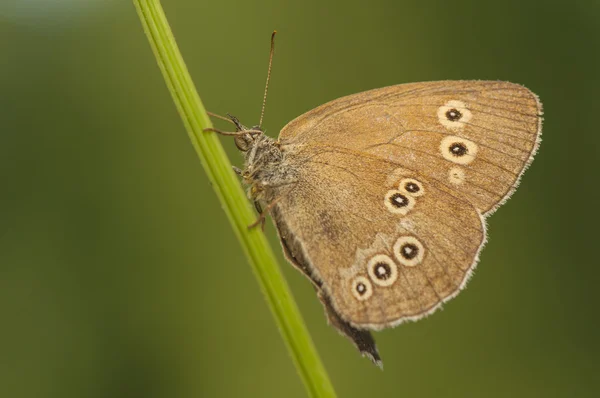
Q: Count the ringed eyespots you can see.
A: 7